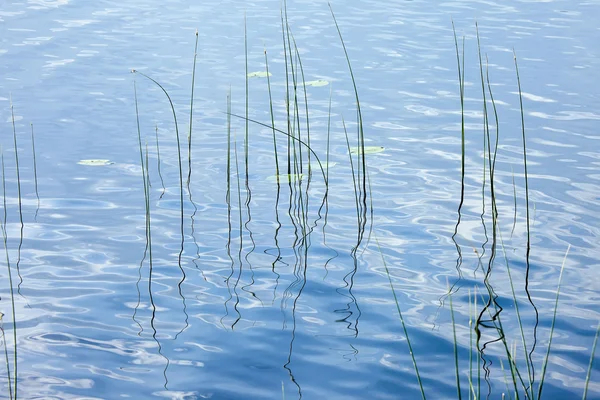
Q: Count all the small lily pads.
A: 6